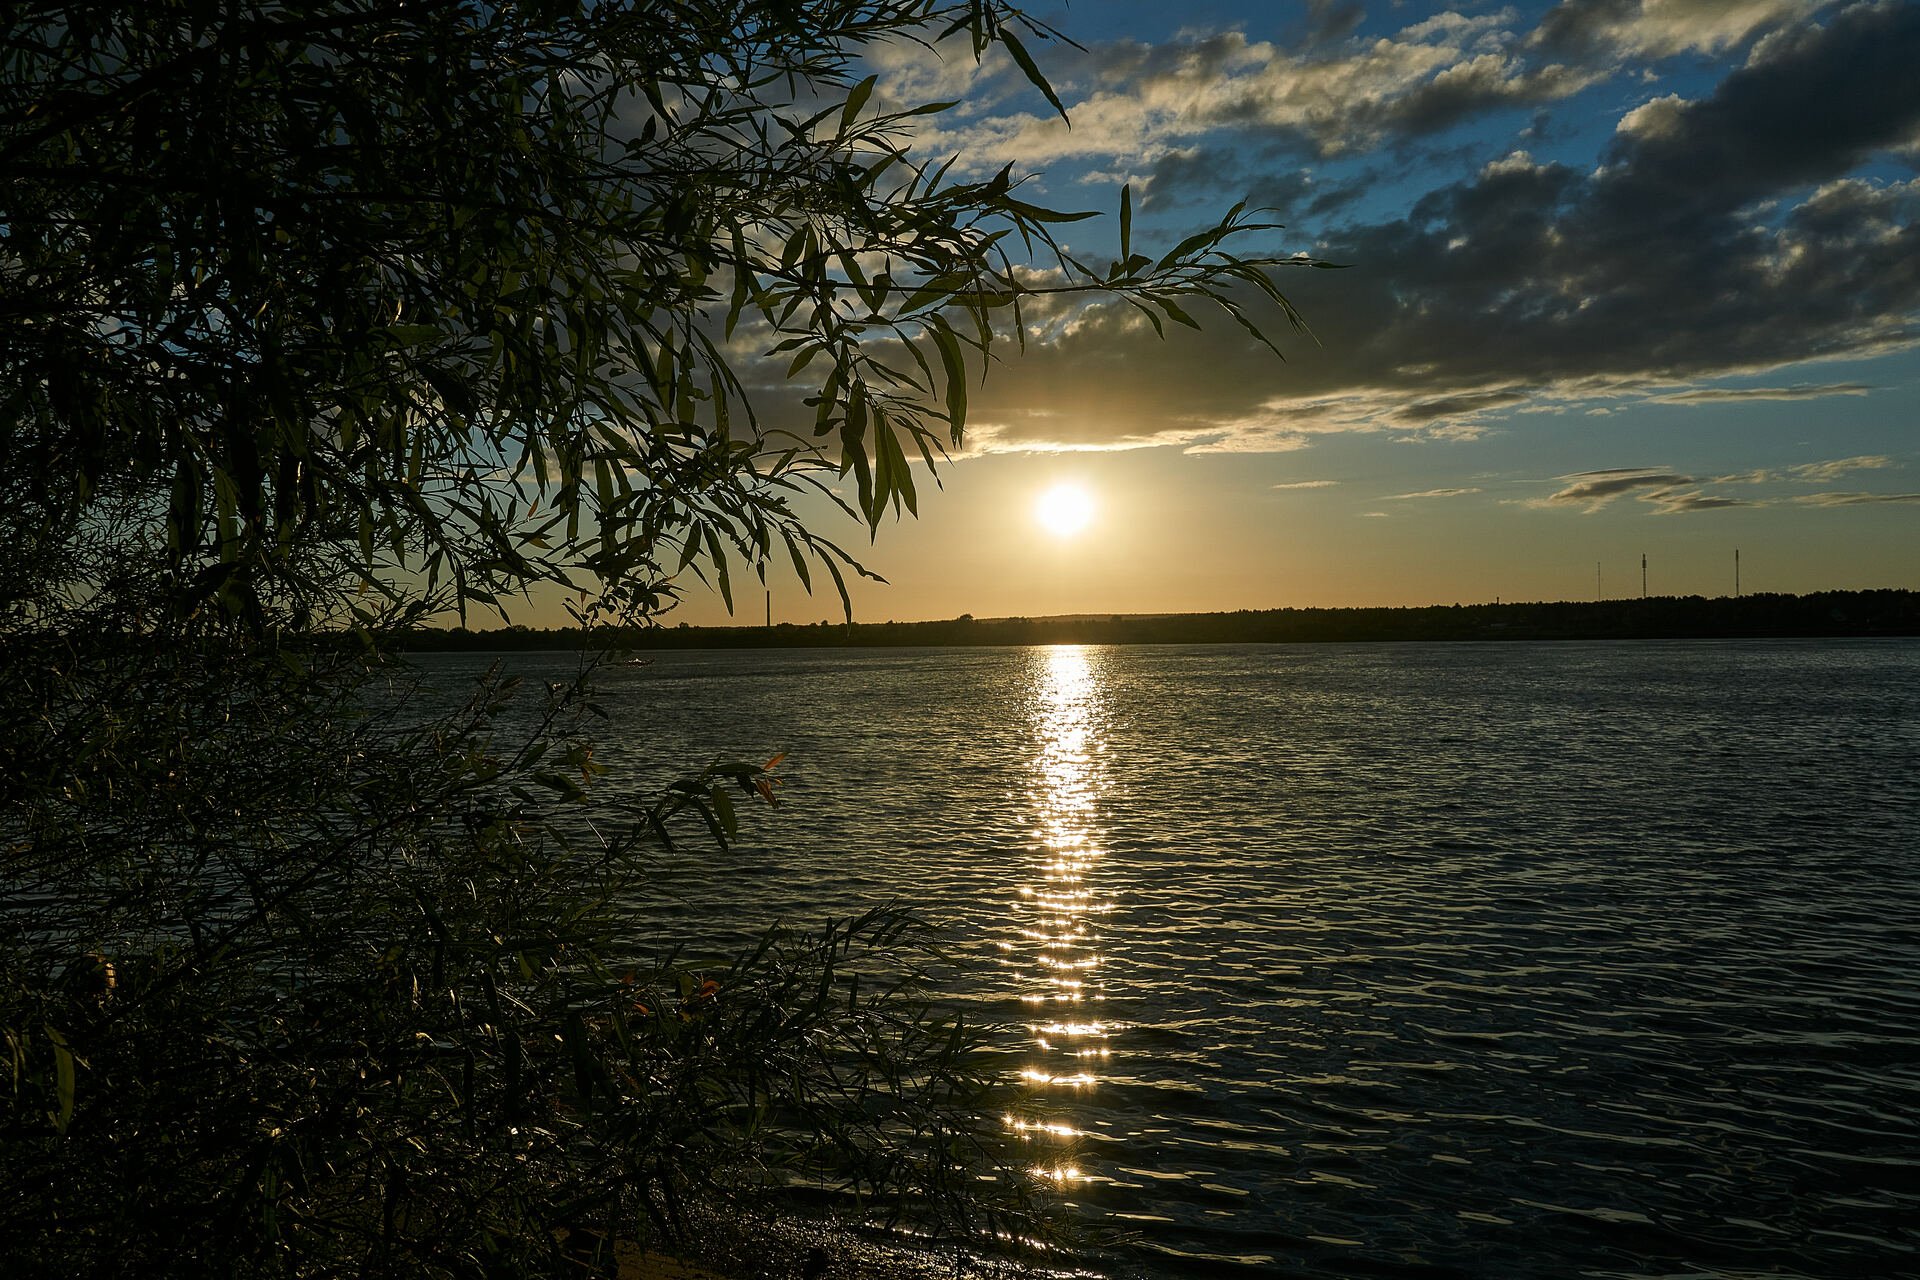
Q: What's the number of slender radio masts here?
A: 3